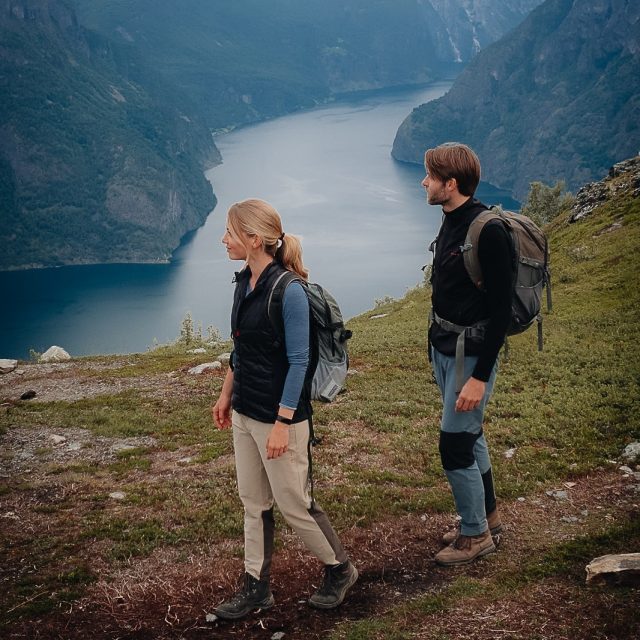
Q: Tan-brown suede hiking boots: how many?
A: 2